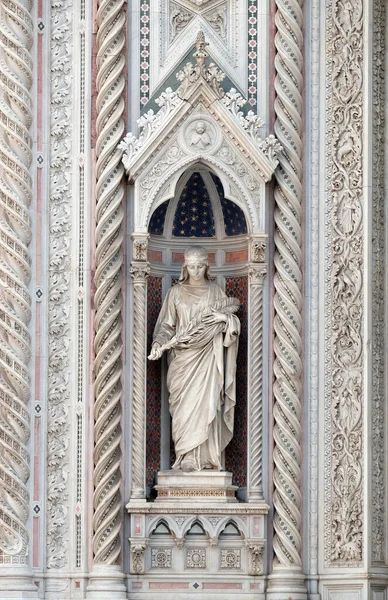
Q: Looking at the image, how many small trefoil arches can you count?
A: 3